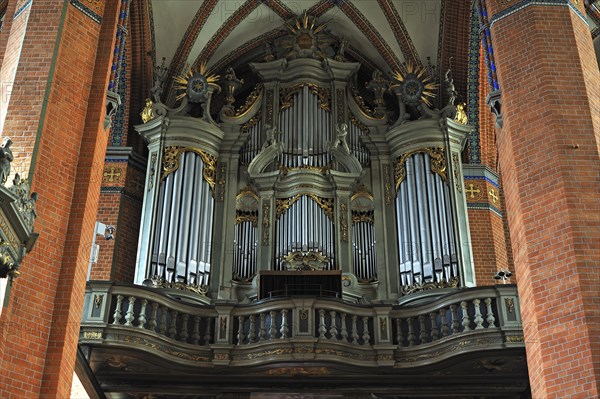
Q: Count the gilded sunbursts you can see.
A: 3